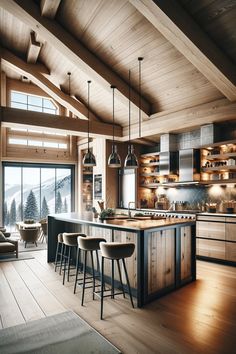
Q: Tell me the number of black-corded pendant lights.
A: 3